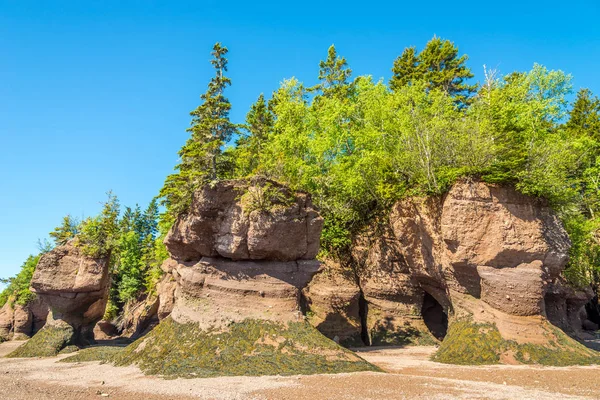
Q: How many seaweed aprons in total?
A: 3